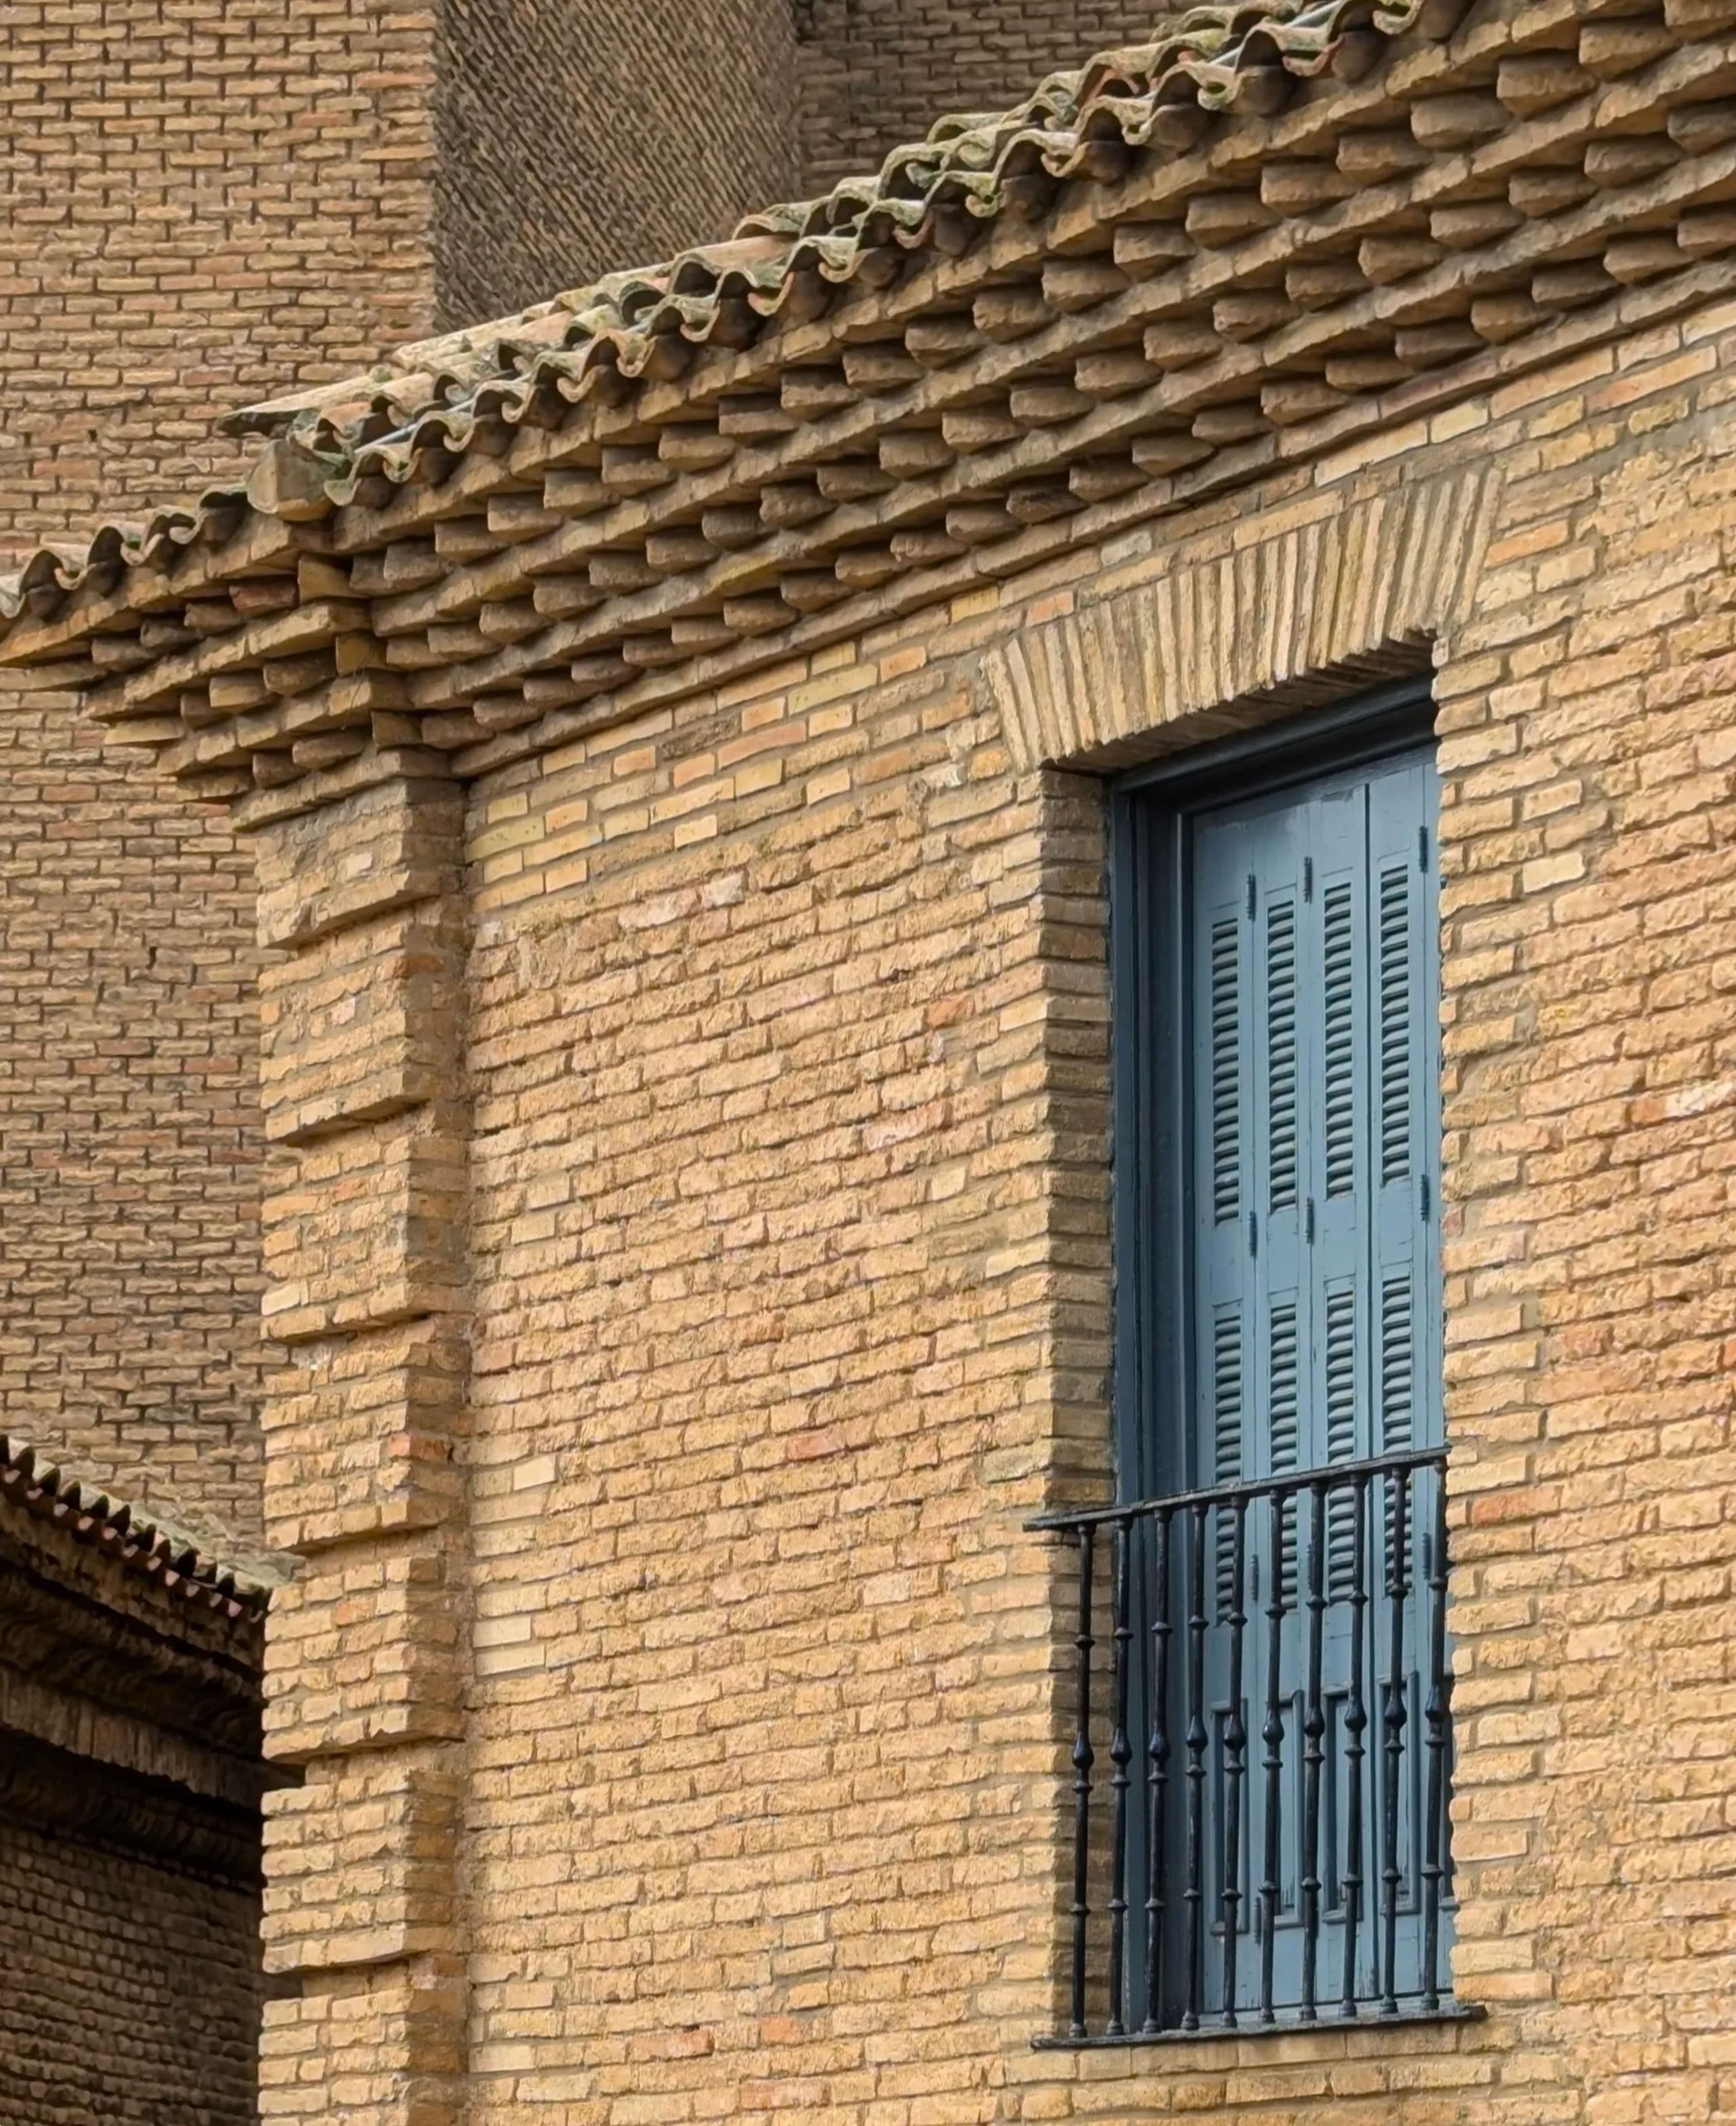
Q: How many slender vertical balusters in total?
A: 10